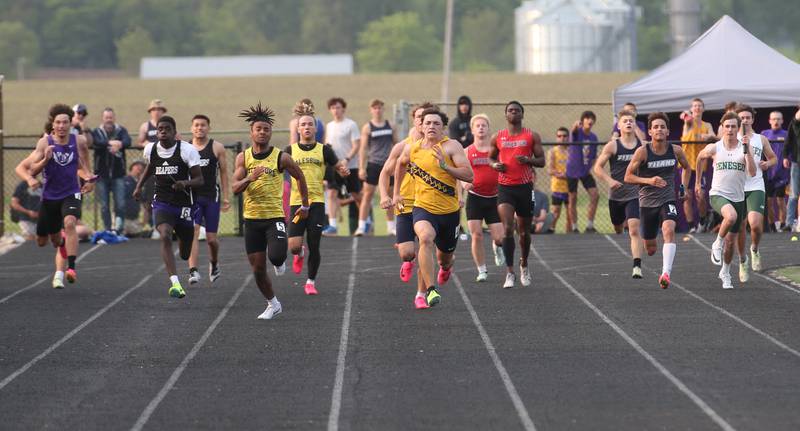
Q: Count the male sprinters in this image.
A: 14